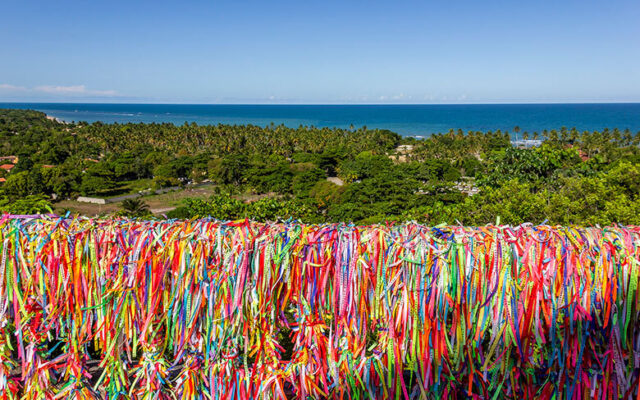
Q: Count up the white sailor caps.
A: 0